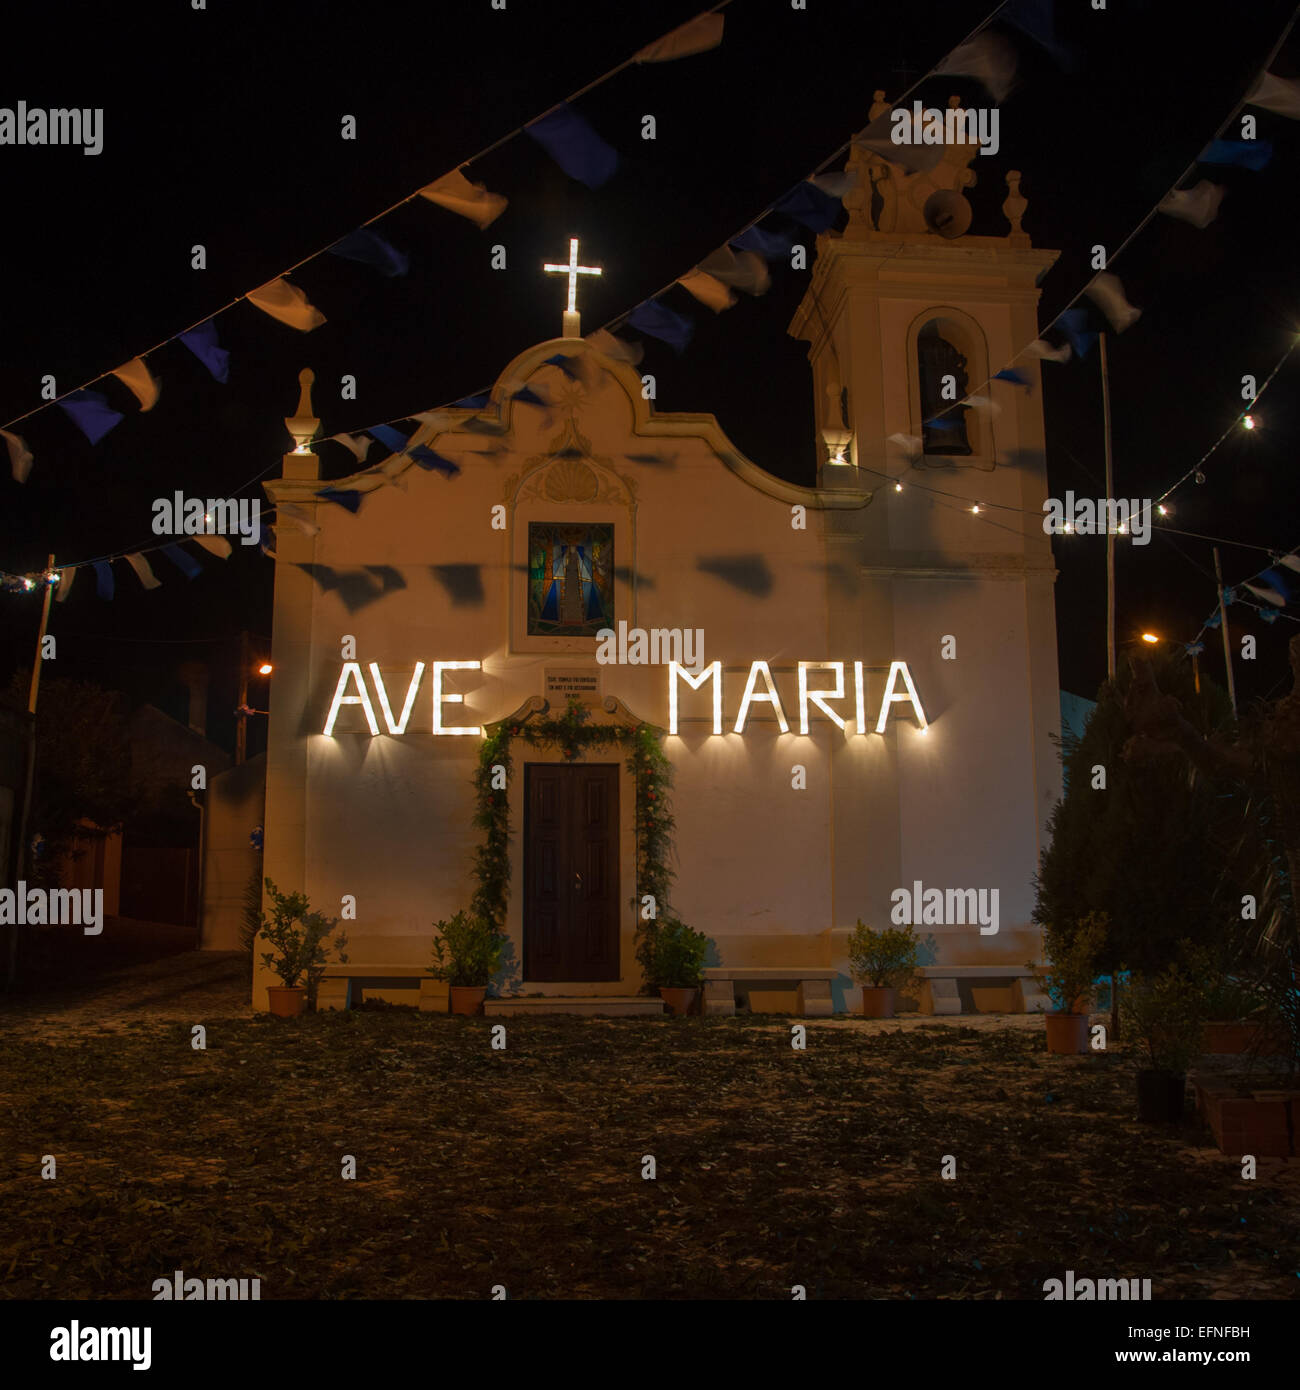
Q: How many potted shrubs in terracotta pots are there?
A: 5